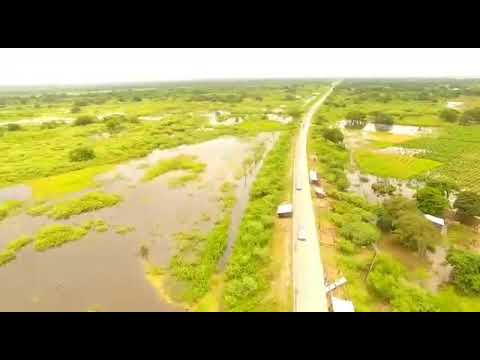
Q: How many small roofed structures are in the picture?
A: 6